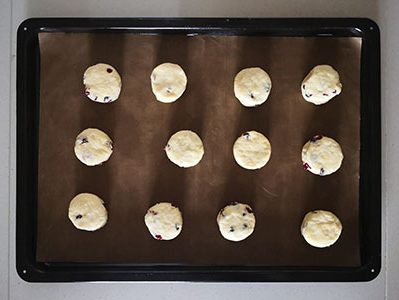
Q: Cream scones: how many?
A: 12